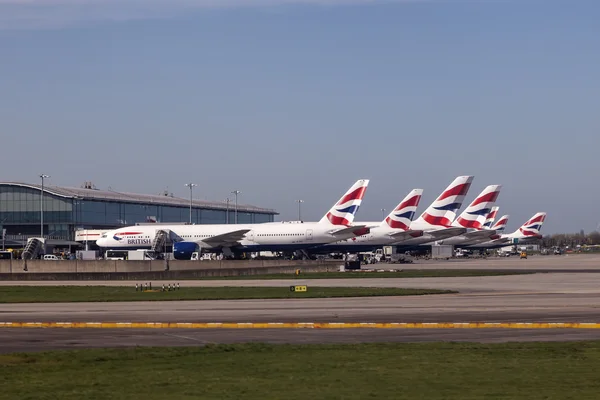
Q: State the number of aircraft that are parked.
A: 7